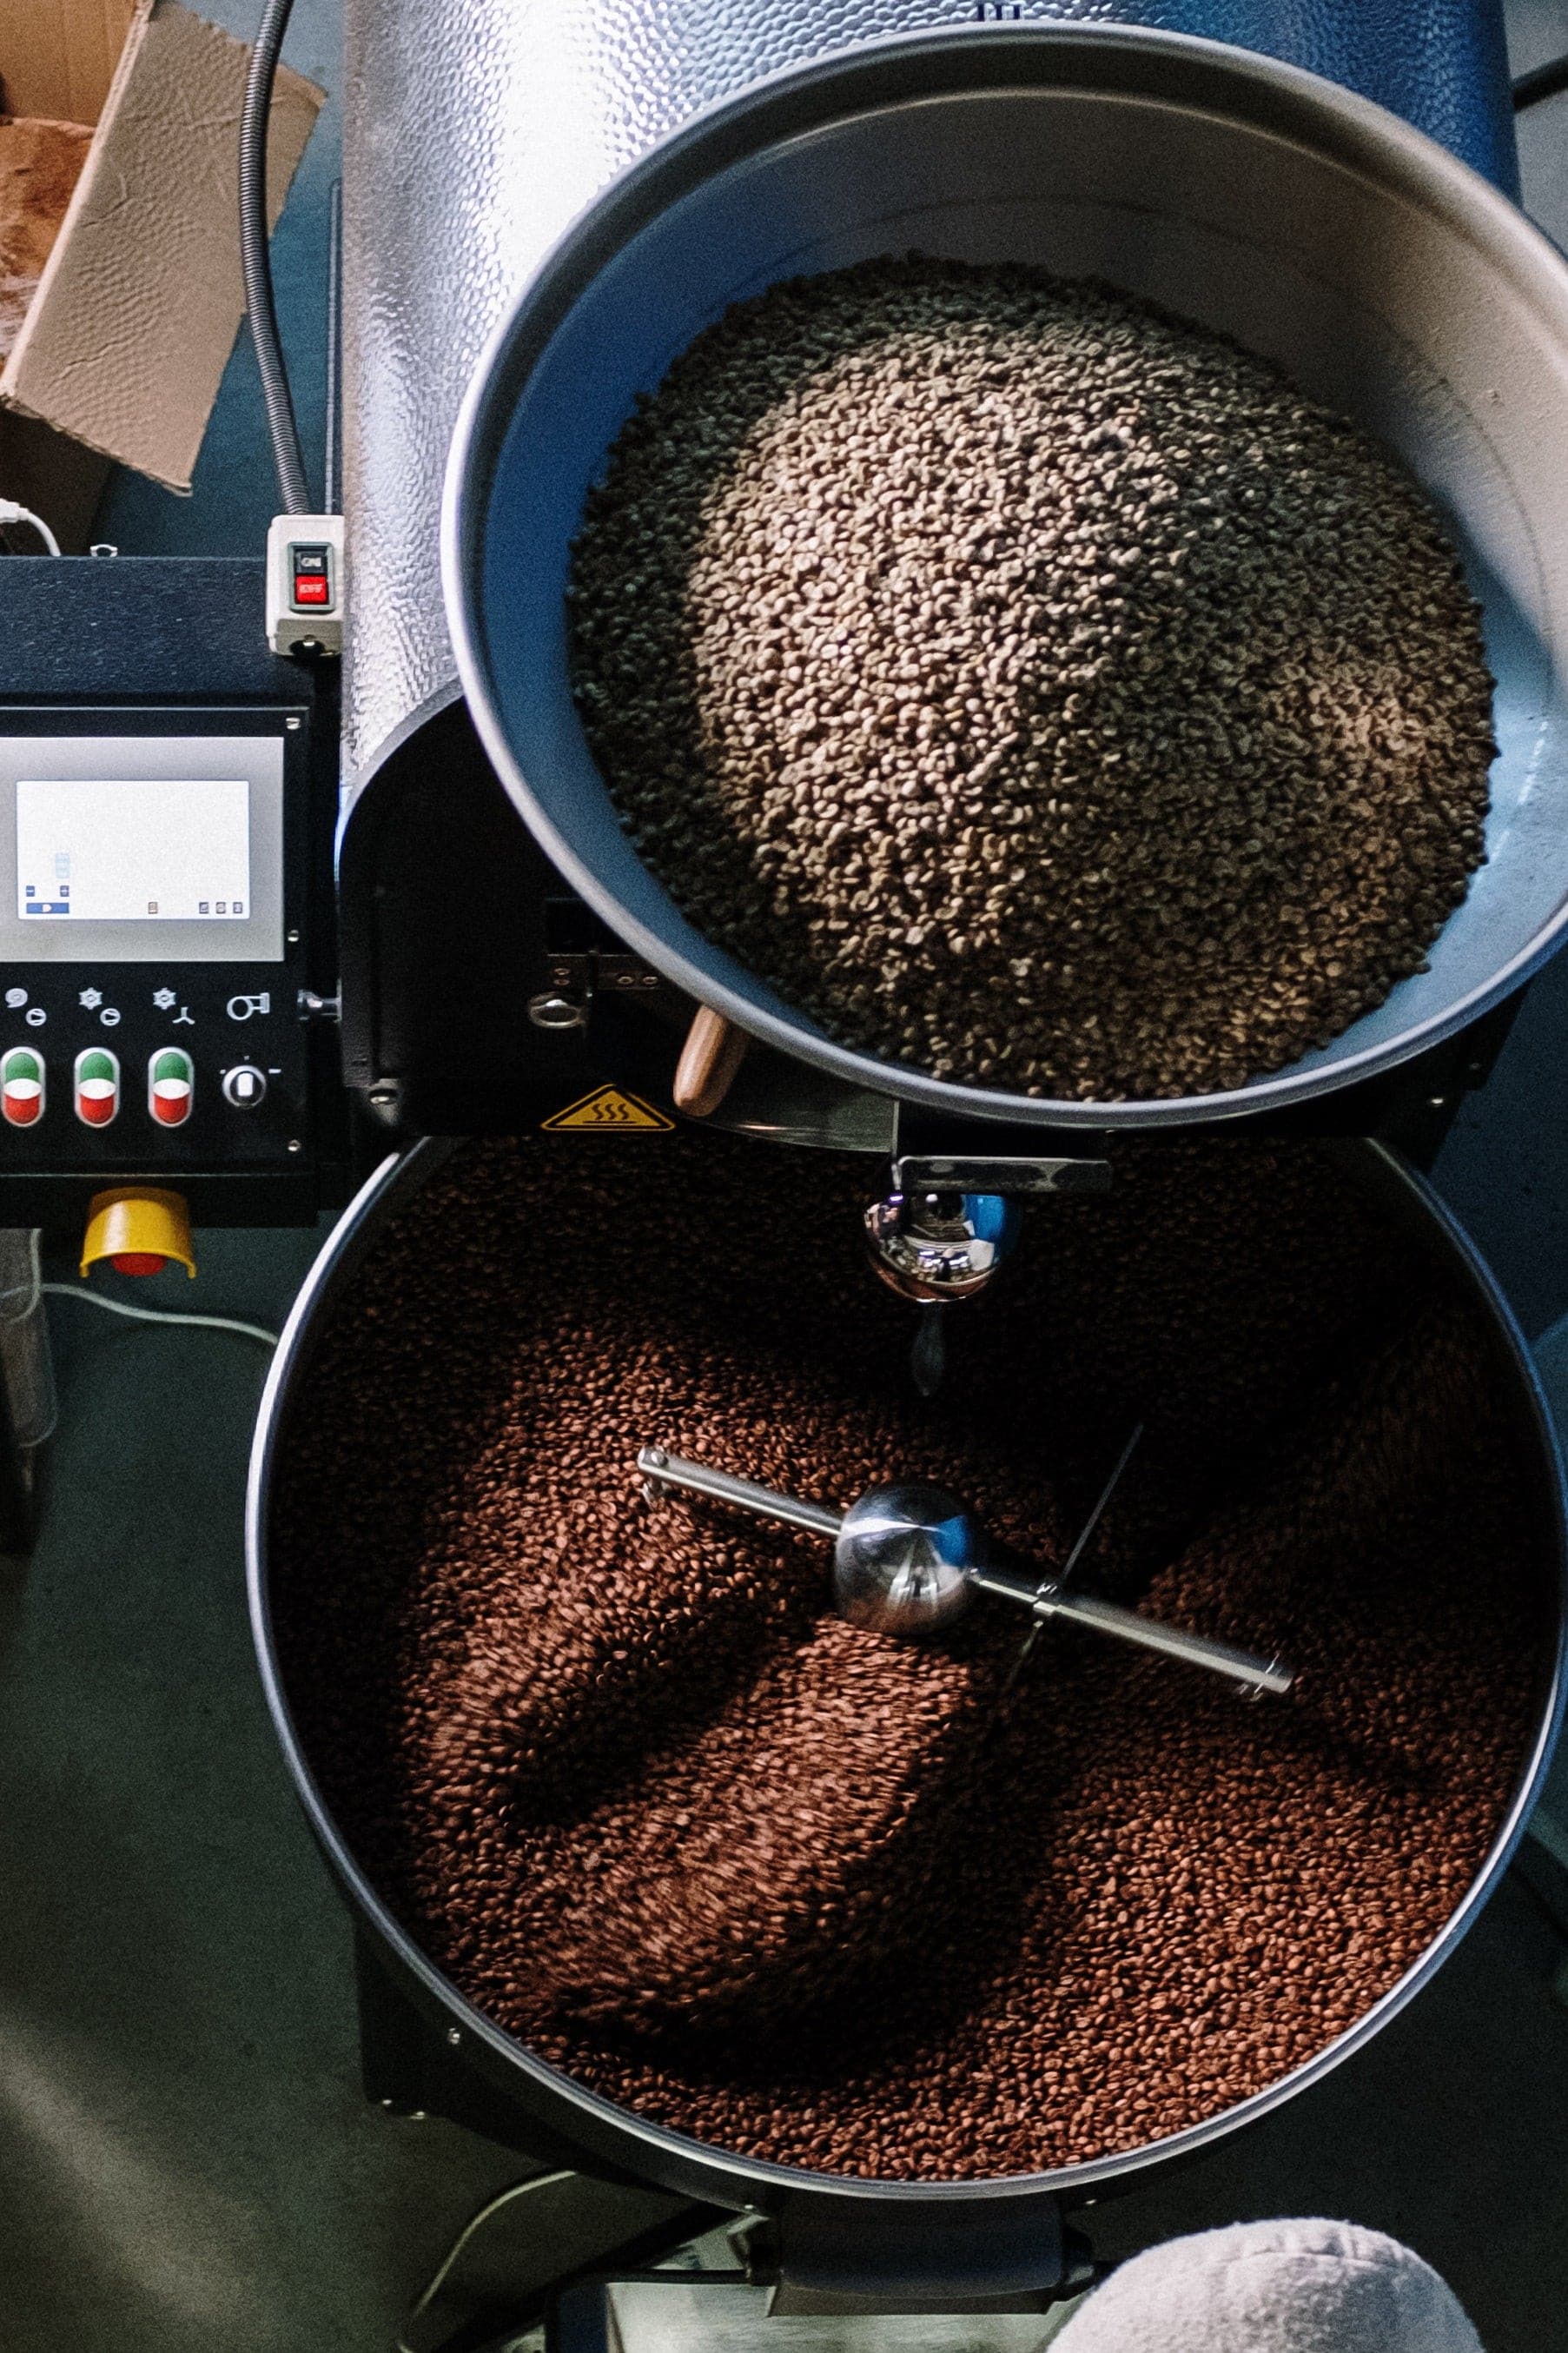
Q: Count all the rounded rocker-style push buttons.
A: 3